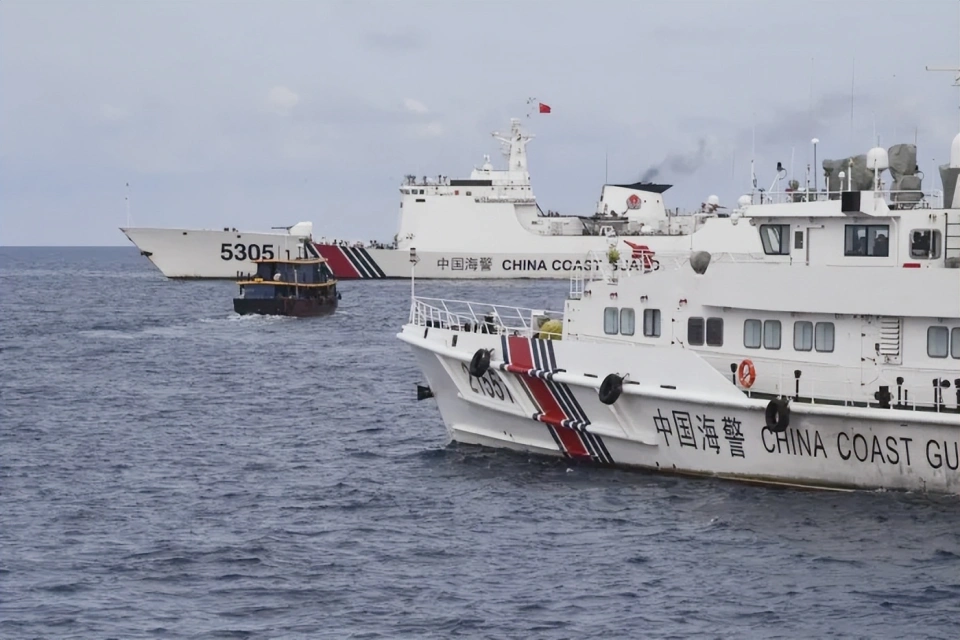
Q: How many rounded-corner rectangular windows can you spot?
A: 12